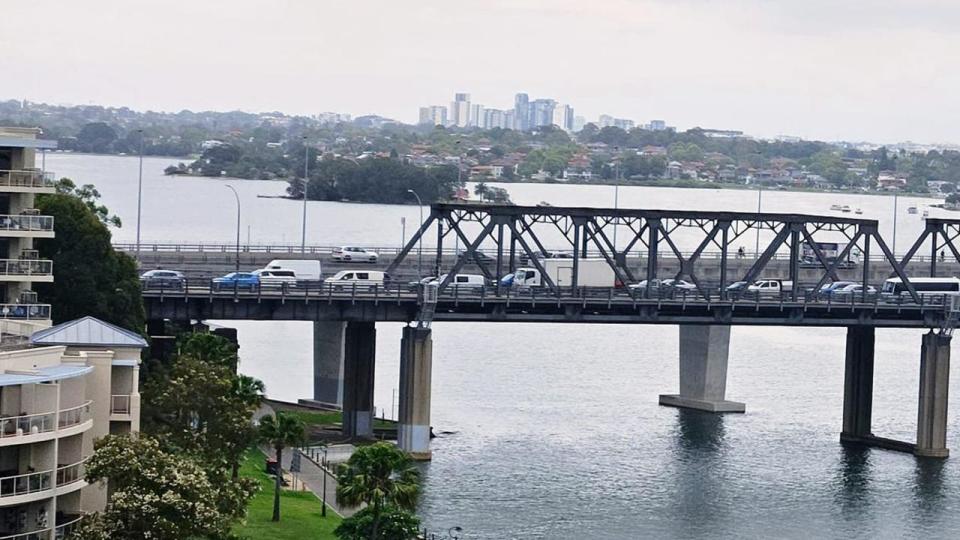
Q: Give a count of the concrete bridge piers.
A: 6